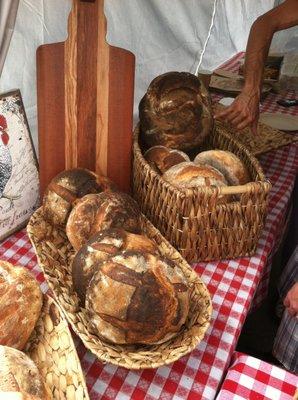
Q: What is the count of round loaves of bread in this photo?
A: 10